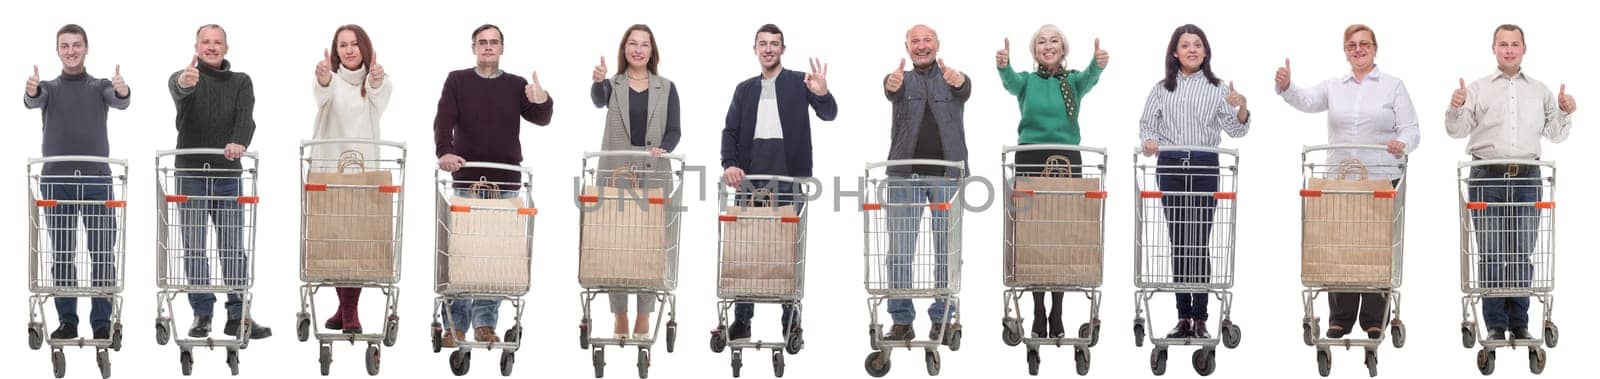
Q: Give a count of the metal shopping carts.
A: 11